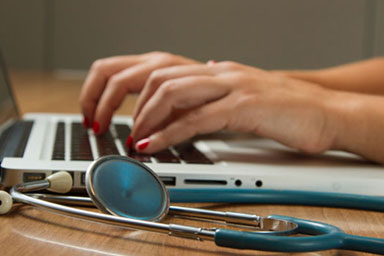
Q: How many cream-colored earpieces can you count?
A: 2